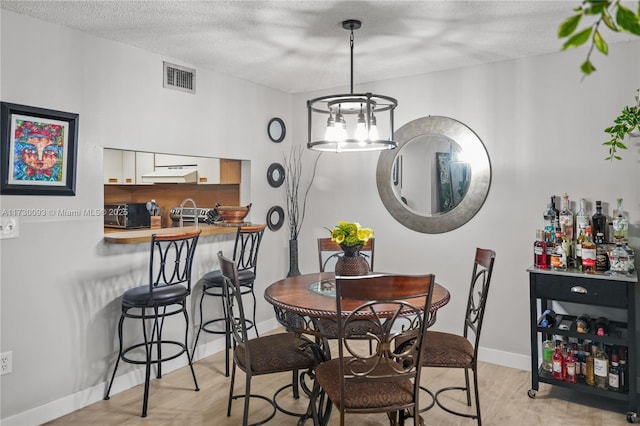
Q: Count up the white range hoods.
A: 1